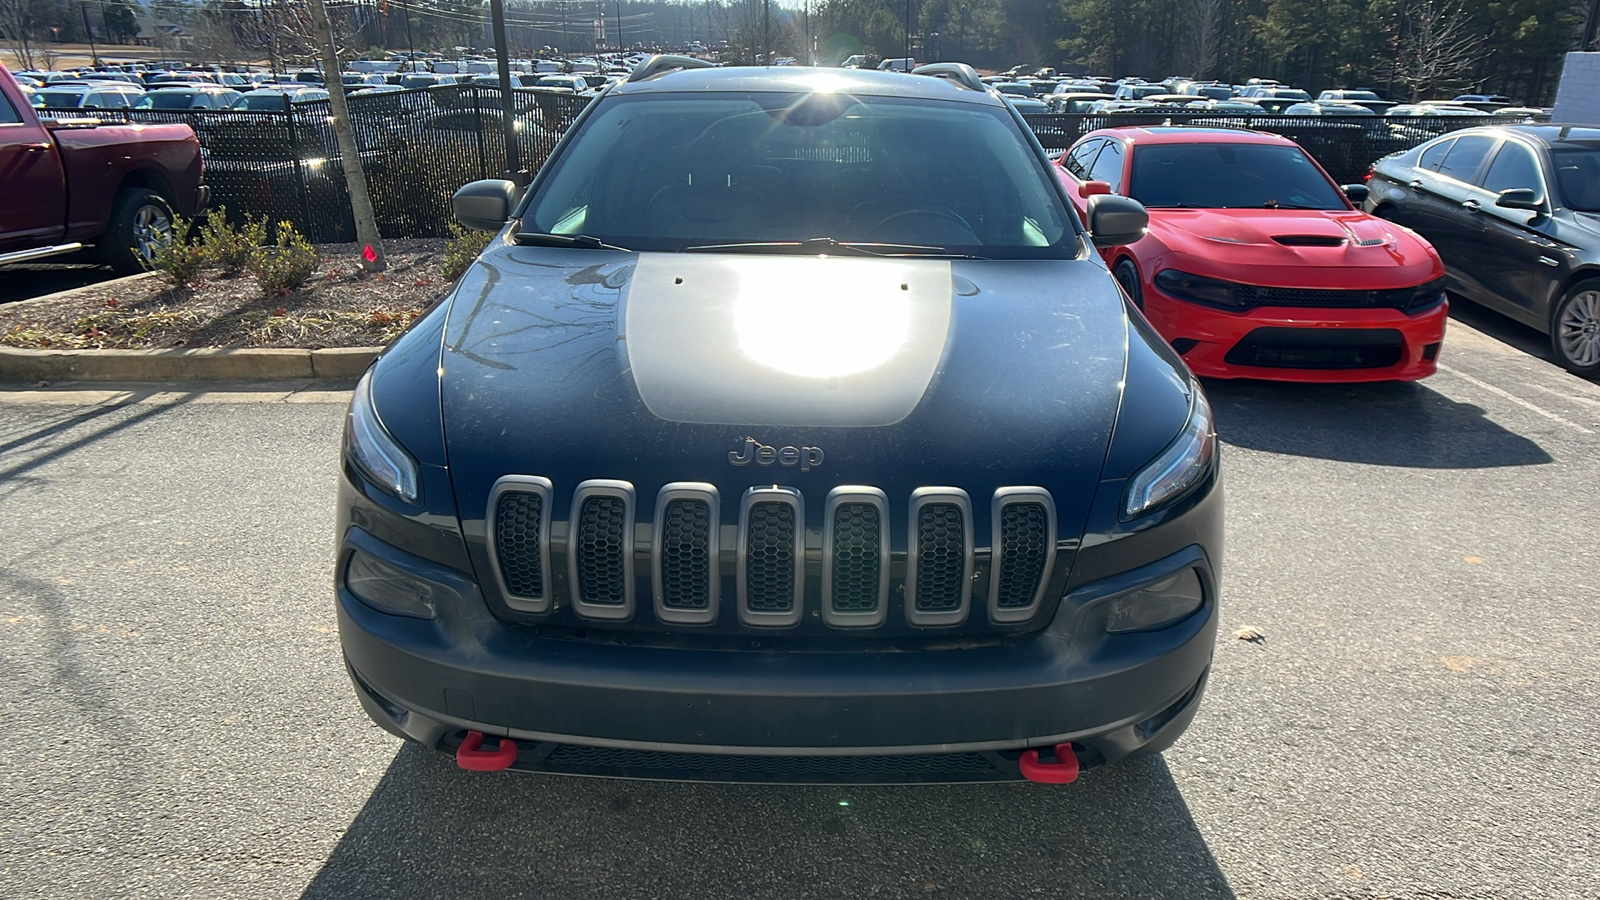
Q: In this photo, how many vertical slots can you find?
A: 7